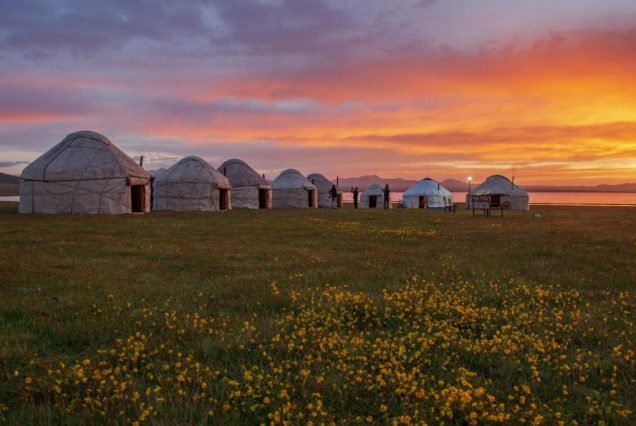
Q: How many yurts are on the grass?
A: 8